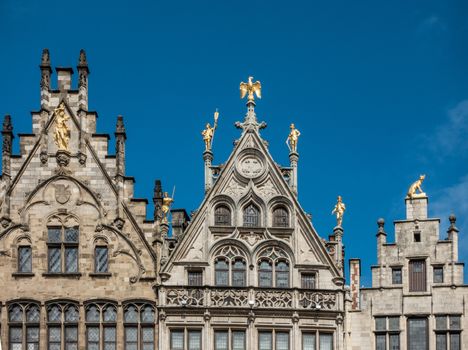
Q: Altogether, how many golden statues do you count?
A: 7